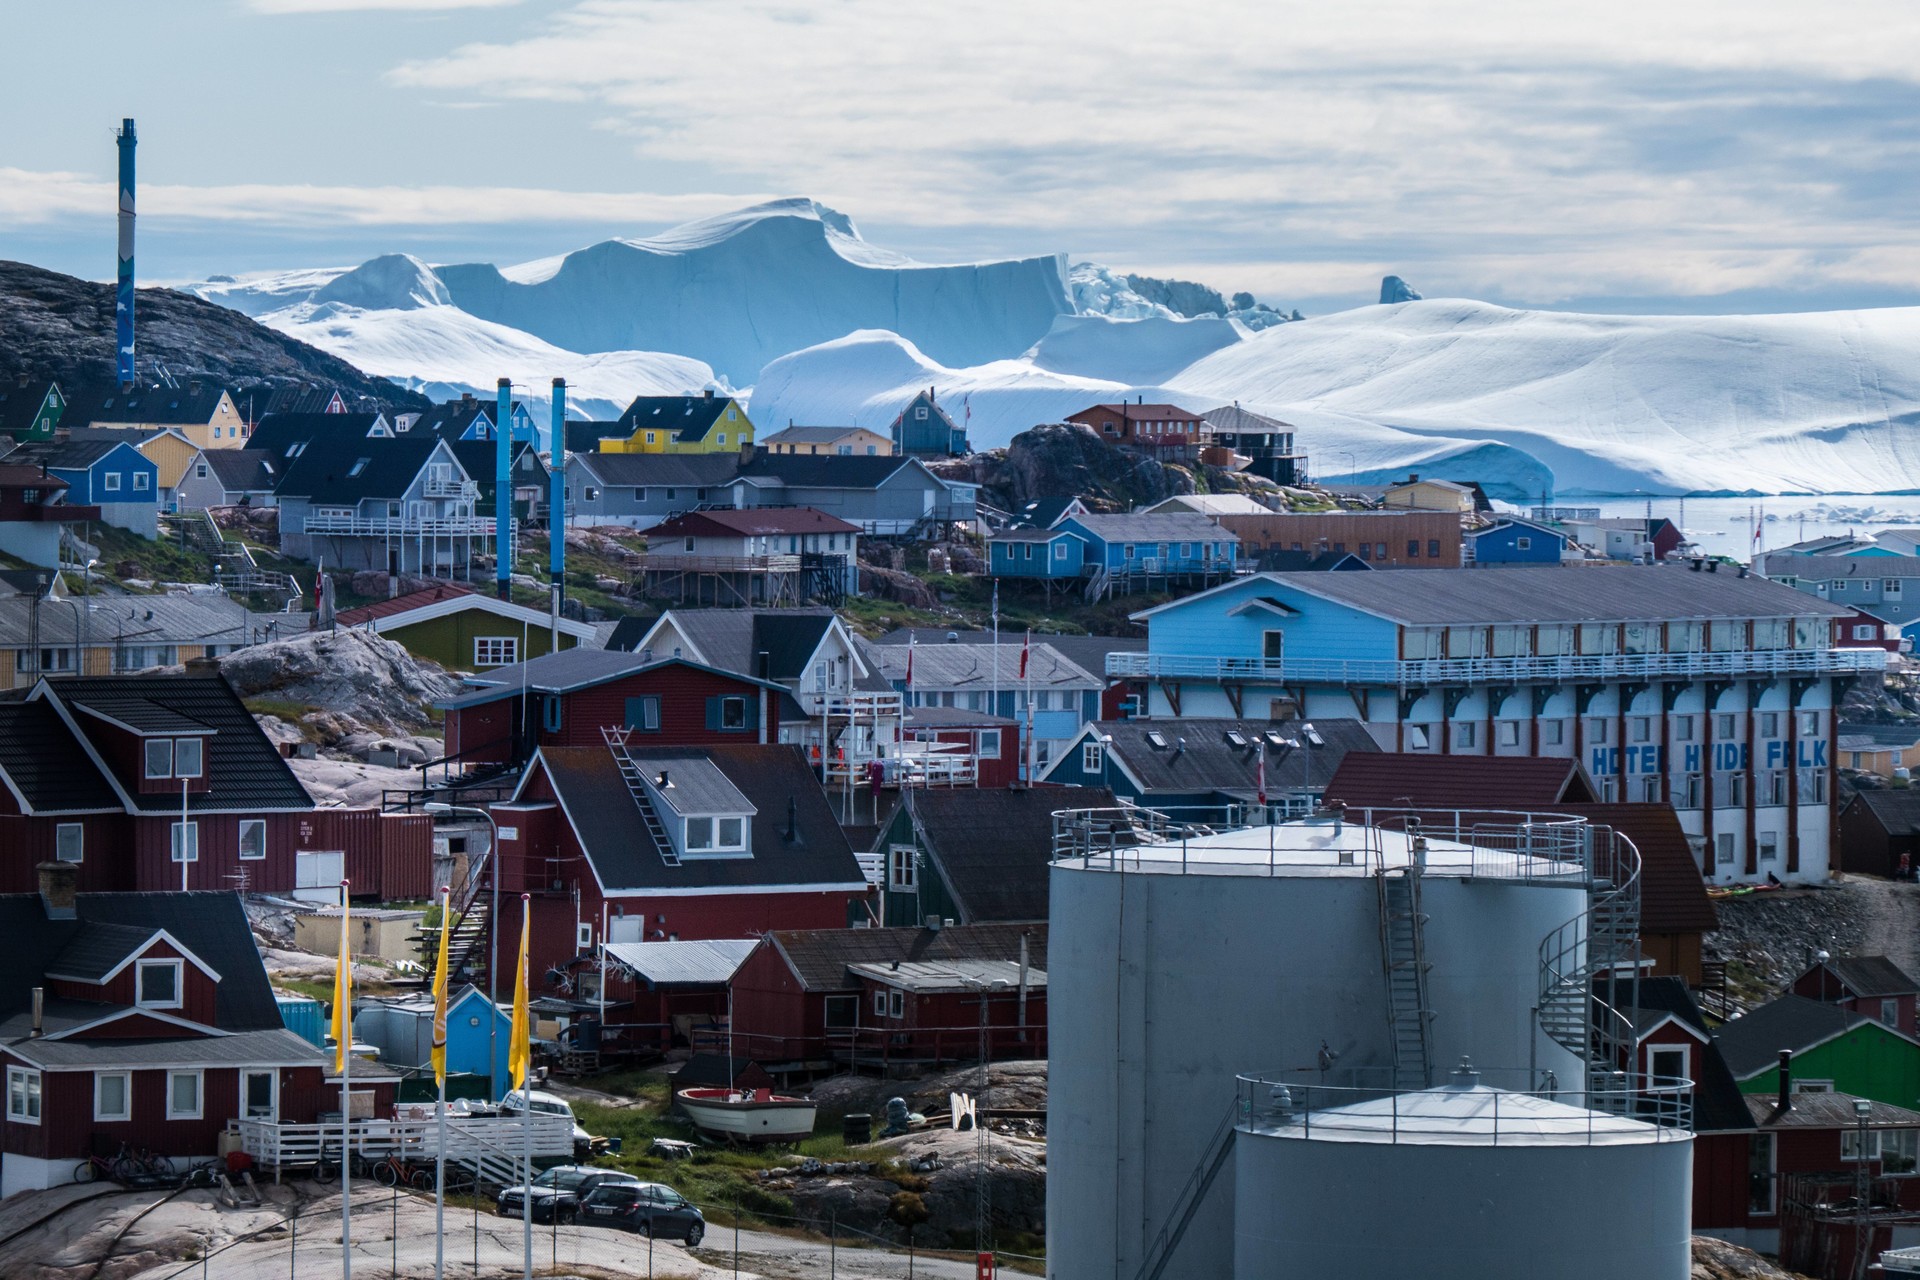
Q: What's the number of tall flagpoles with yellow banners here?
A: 3